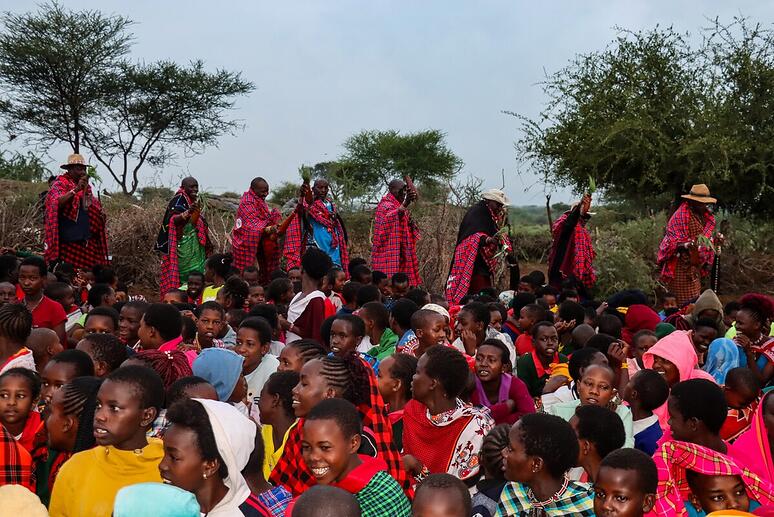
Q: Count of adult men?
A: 8